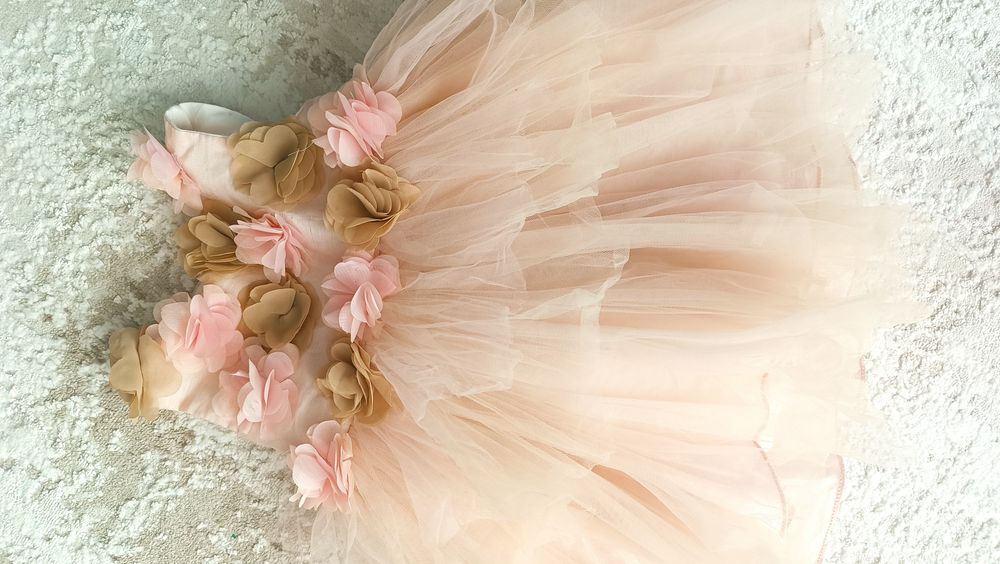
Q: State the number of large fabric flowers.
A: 13